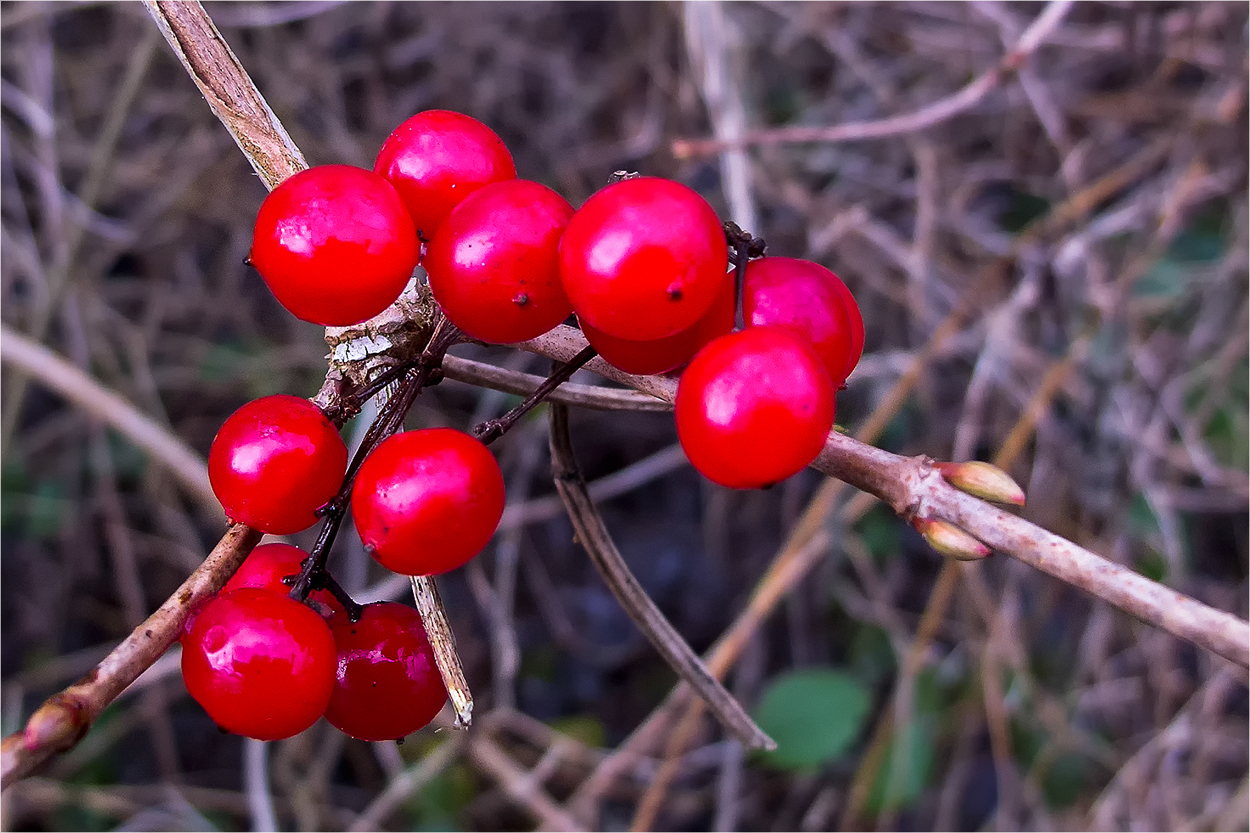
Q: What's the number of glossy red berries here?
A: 12